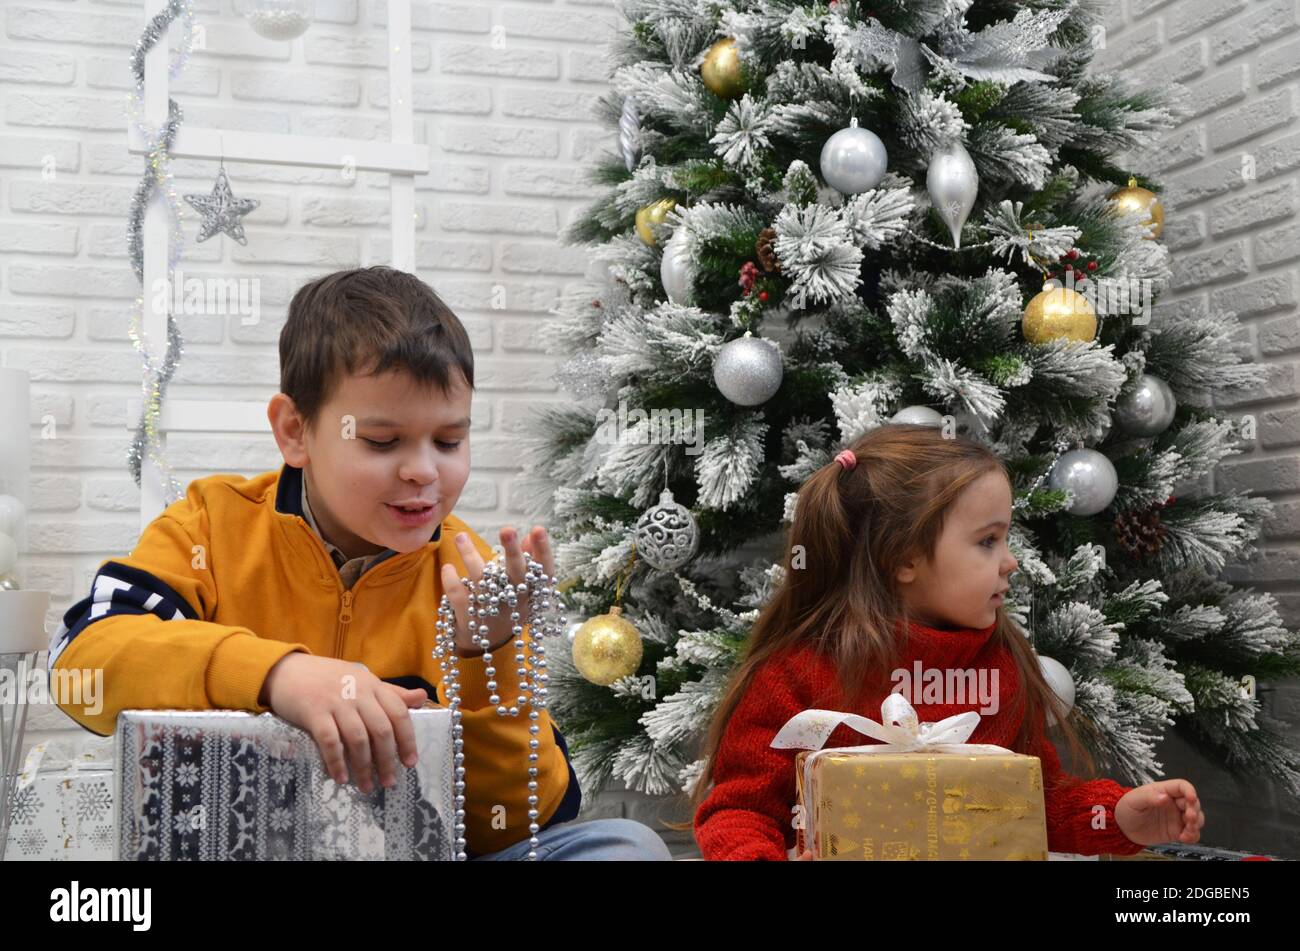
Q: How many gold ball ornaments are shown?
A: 5